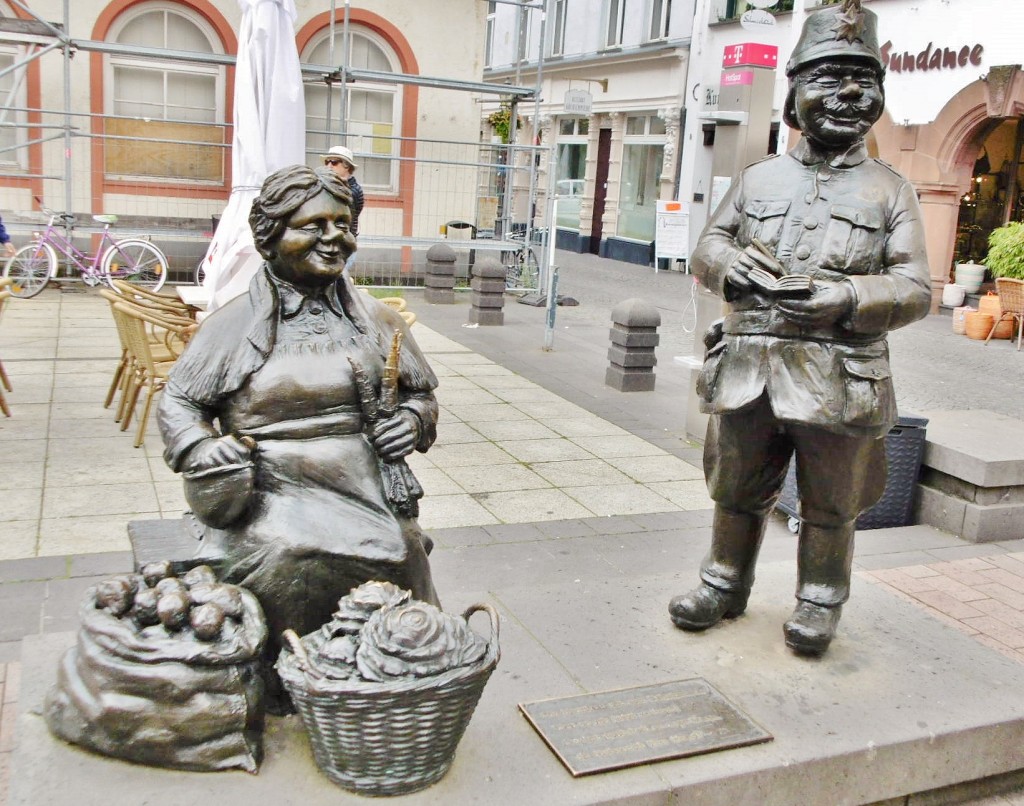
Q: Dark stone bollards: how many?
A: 3